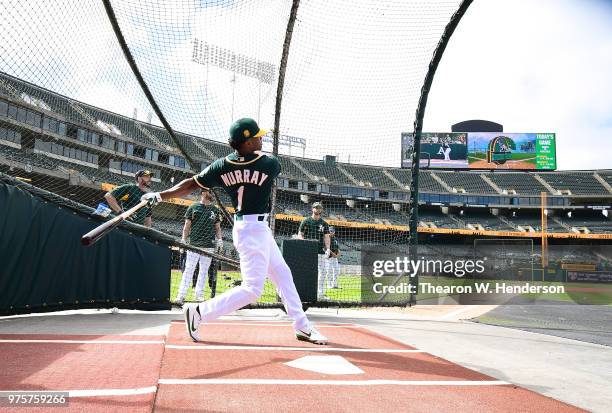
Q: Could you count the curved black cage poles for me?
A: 3